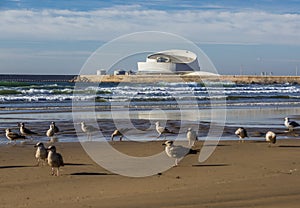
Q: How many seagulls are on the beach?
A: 14